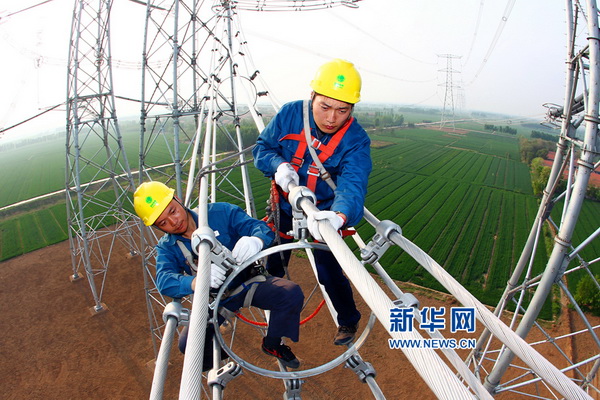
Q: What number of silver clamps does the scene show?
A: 8